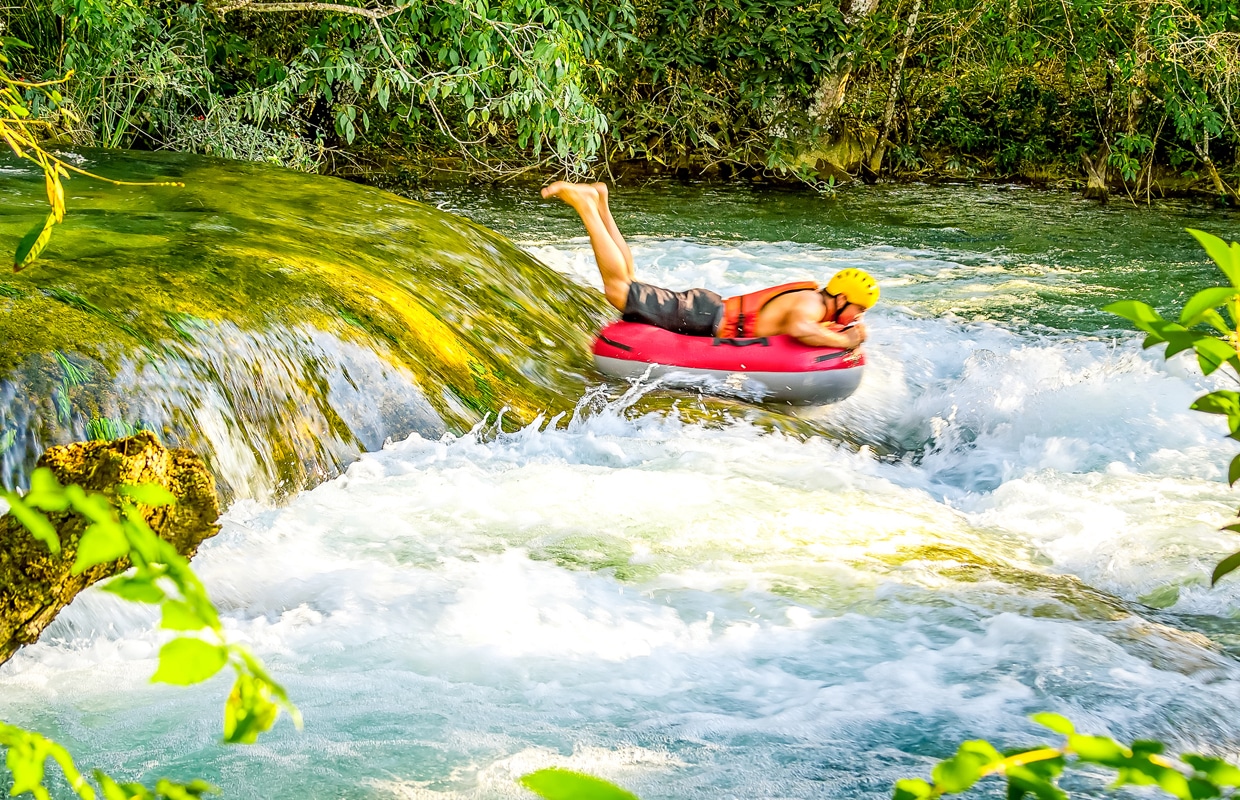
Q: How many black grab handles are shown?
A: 3